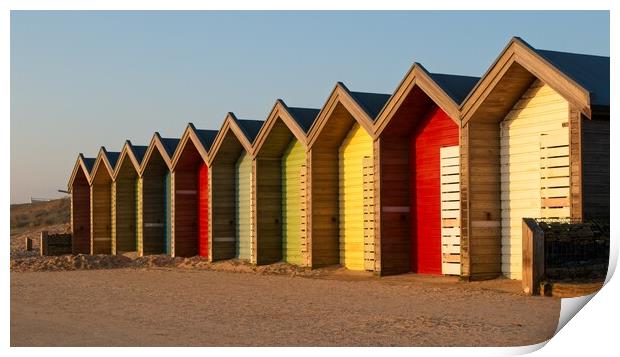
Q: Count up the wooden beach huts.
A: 10